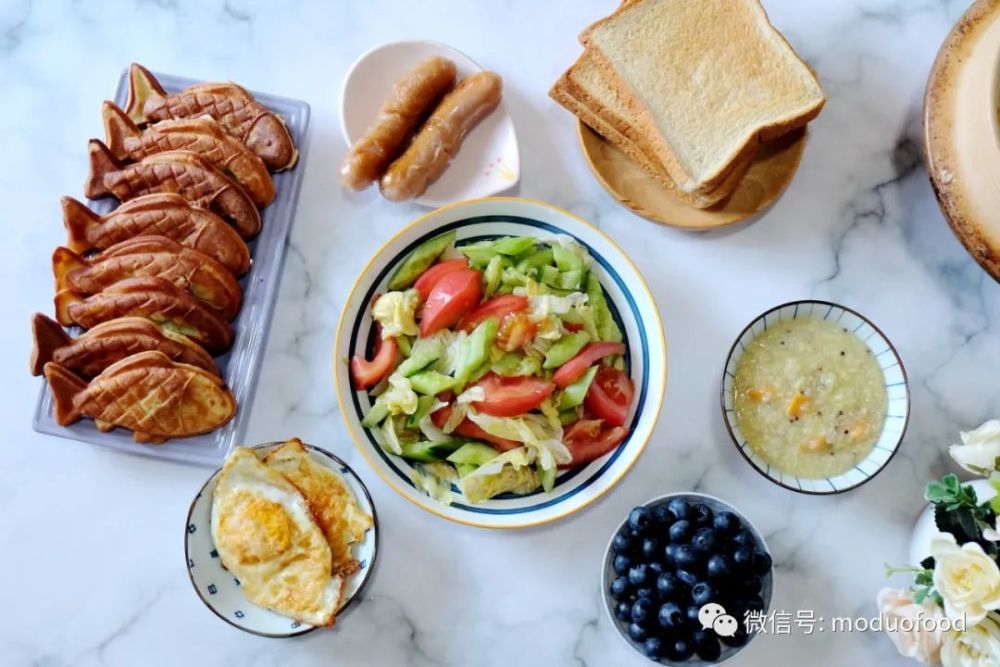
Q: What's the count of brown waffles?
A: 8